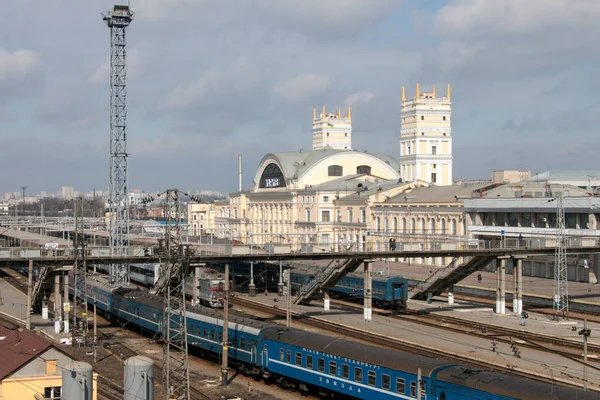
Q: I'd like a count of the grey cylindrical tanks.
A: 2